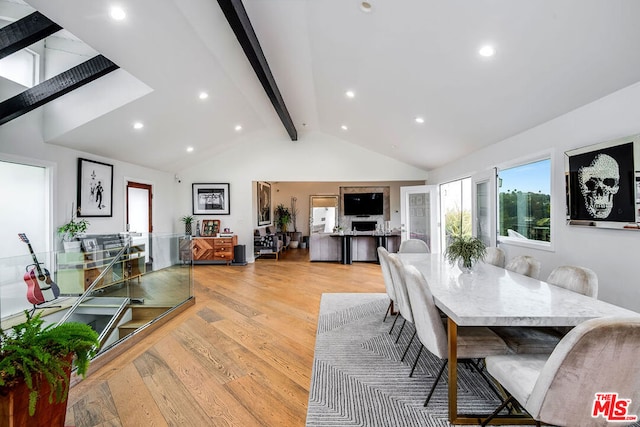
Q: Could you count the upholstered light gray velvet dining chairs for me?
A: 8